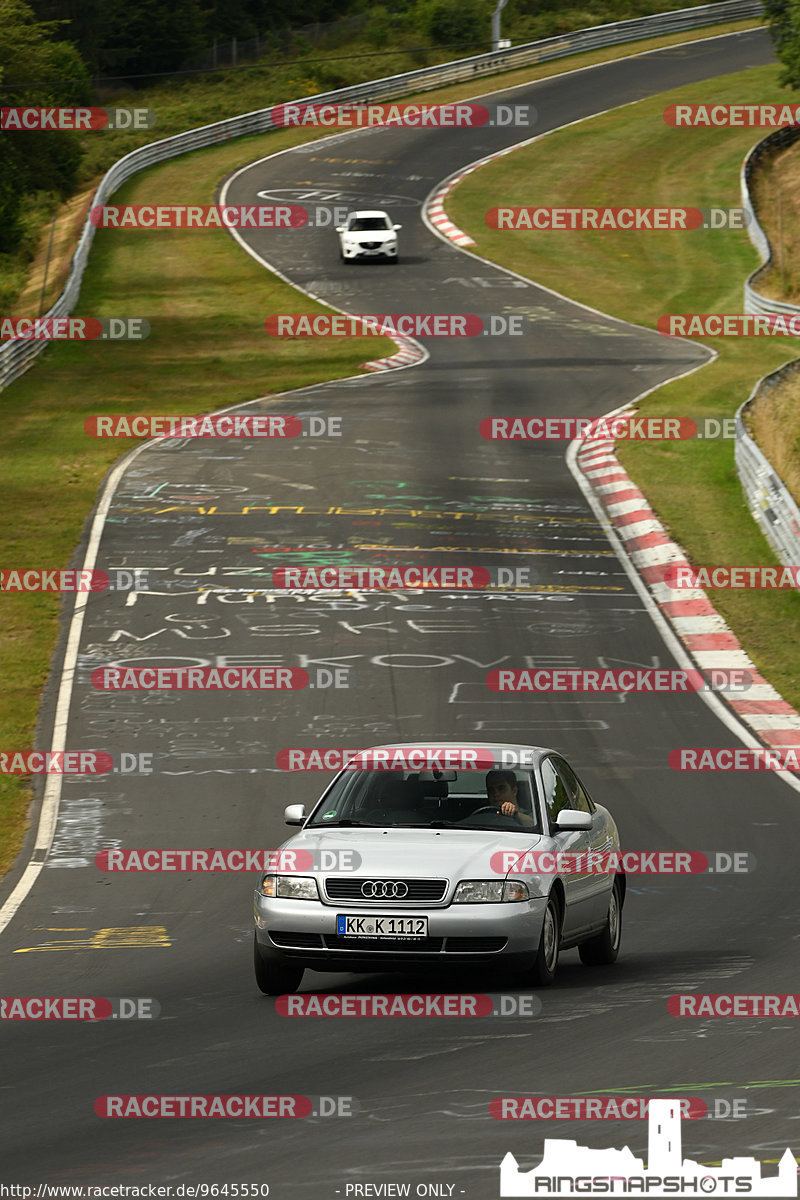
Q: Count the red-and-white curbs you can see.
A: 3